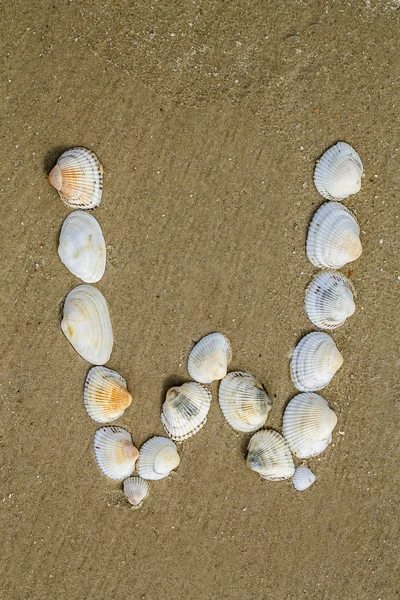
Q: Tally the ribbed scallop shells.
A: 15